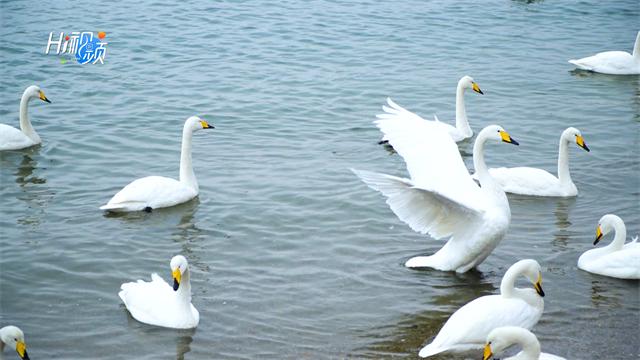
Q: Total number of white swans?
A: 11